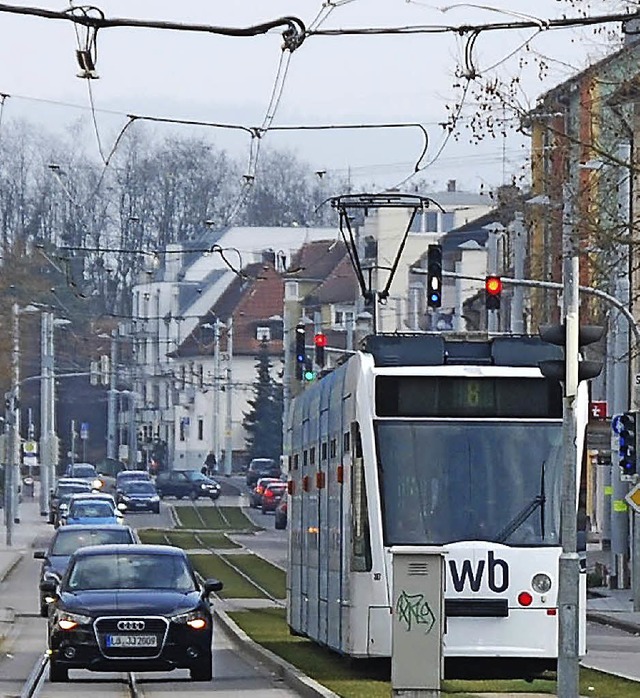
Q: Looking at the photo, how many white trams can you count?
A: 1